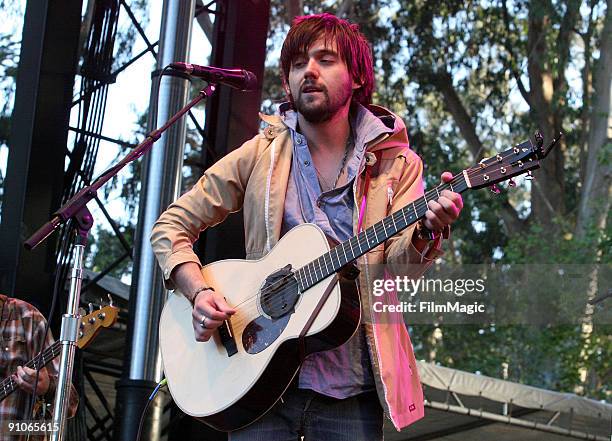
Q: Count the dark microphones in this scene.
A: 1